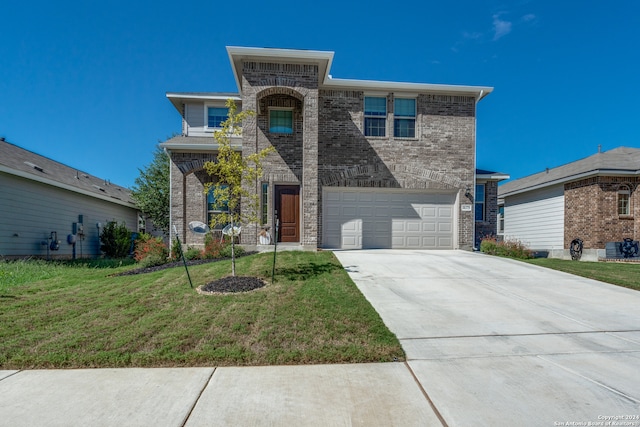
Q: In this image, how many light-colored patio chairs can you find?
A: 2